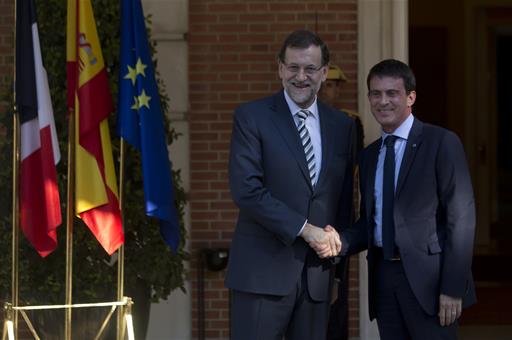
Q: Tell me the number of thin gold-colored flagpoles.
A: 3